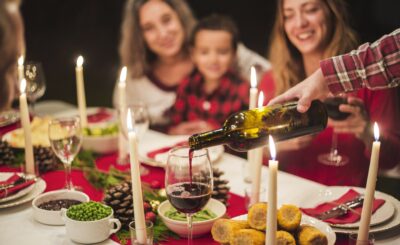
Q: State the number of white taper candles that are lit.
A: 9